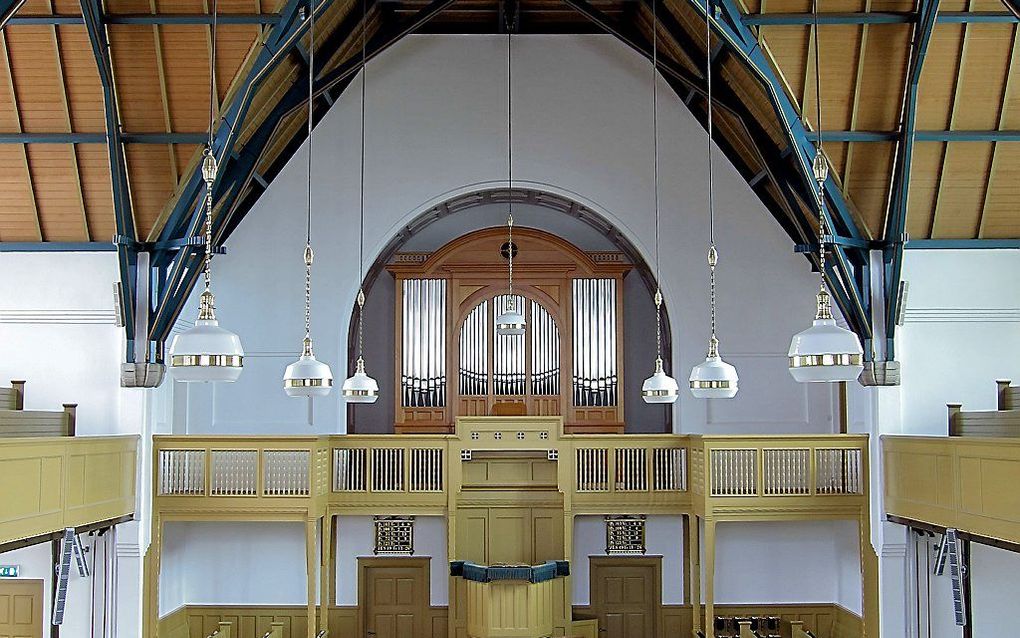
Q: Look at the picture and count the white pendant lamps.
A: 7